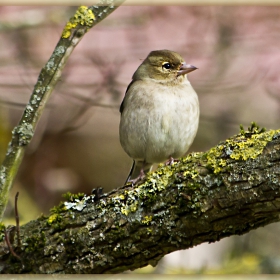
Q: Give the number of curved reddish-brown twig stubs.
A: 2